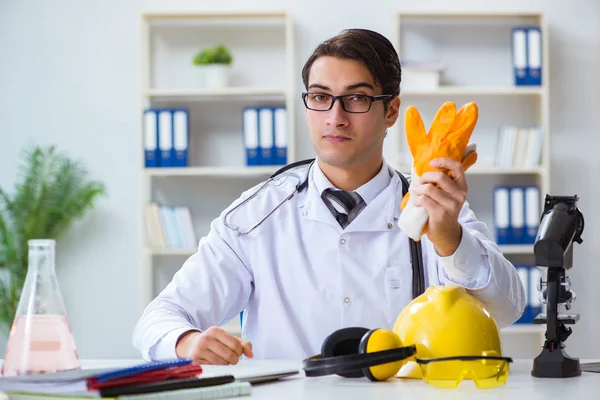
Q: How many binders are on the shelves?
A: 13